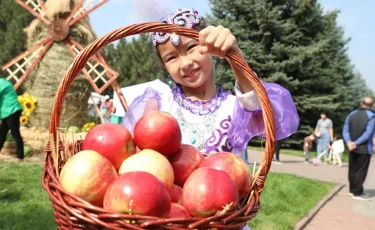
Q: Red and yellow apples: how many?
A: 10